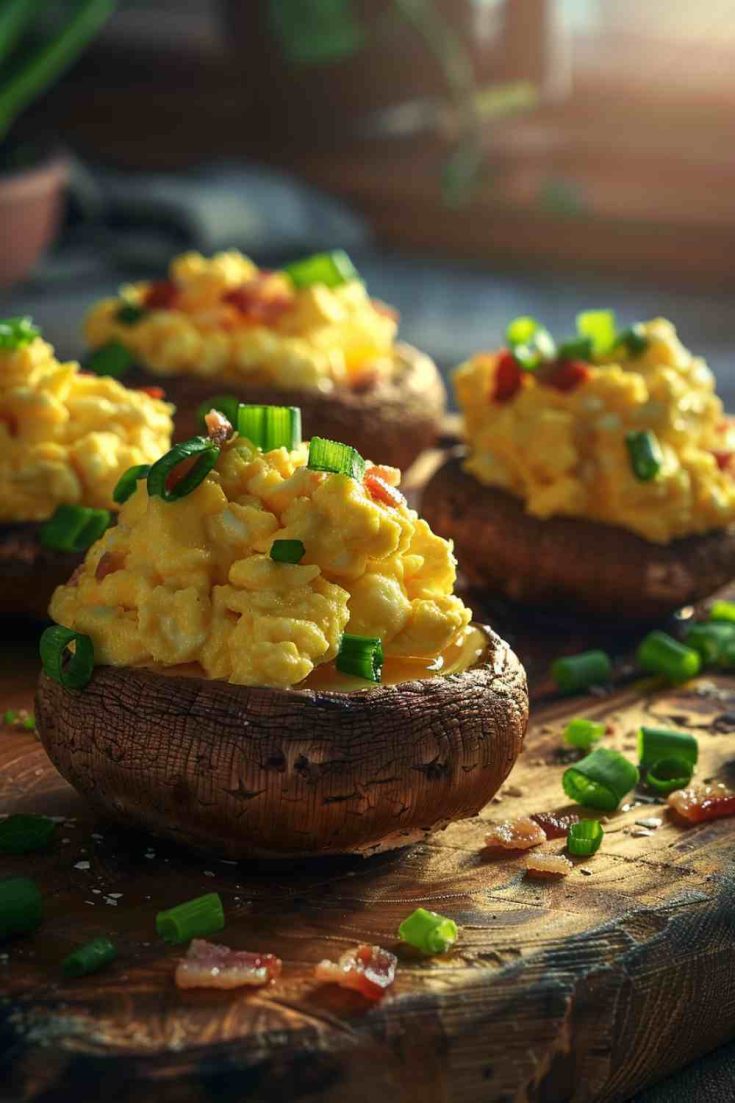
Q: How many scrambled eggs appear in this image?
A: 4